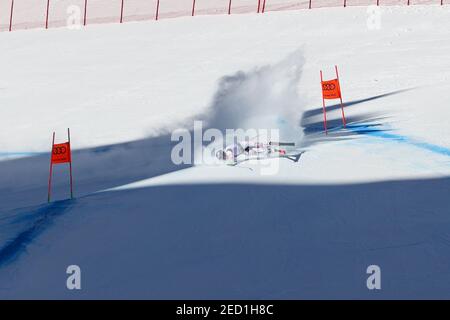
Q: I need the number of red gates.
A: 2